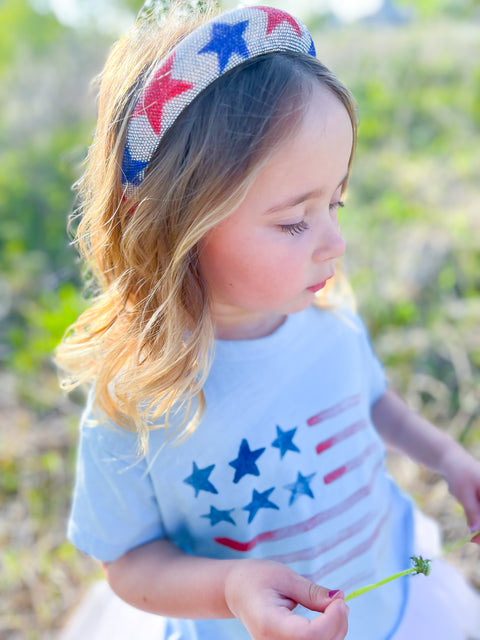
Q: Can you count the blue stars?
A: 9